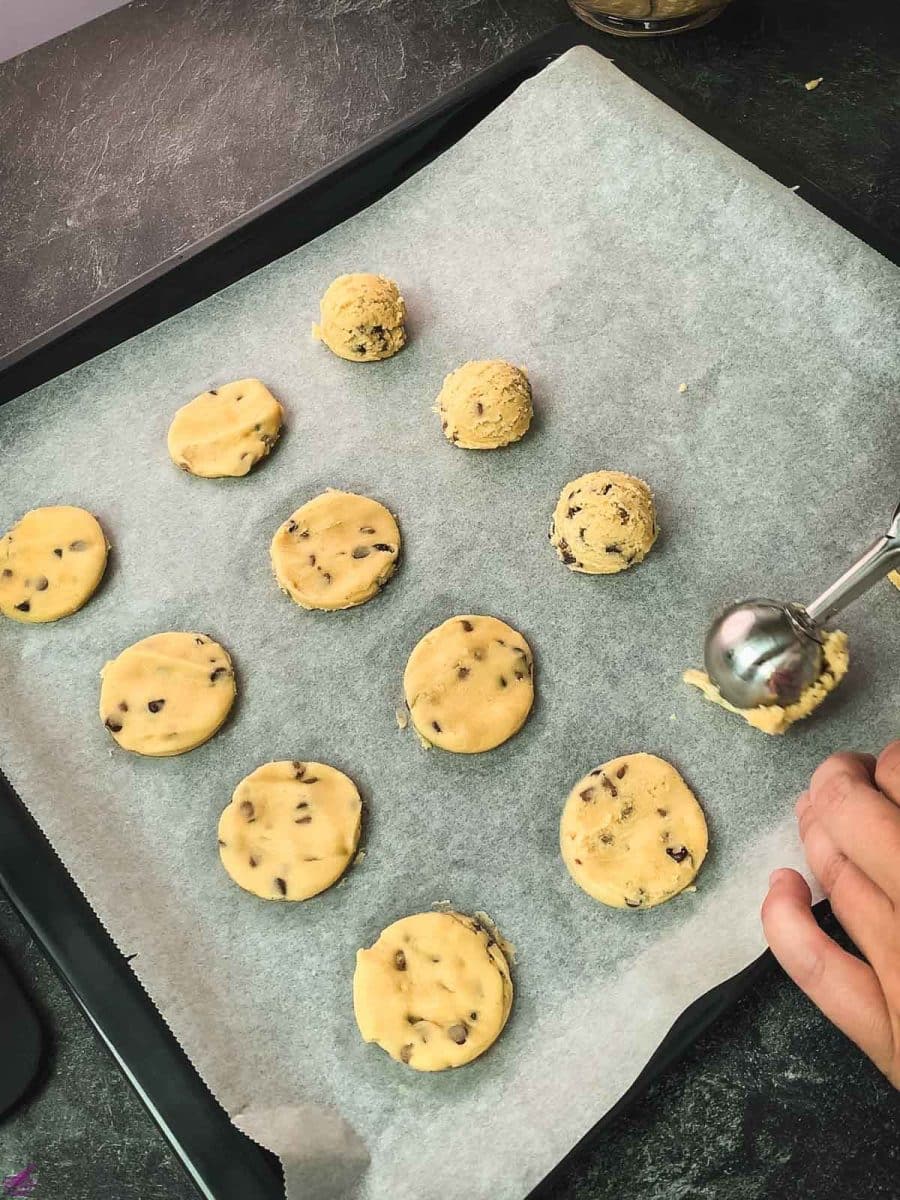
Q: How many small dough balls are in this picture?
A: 3